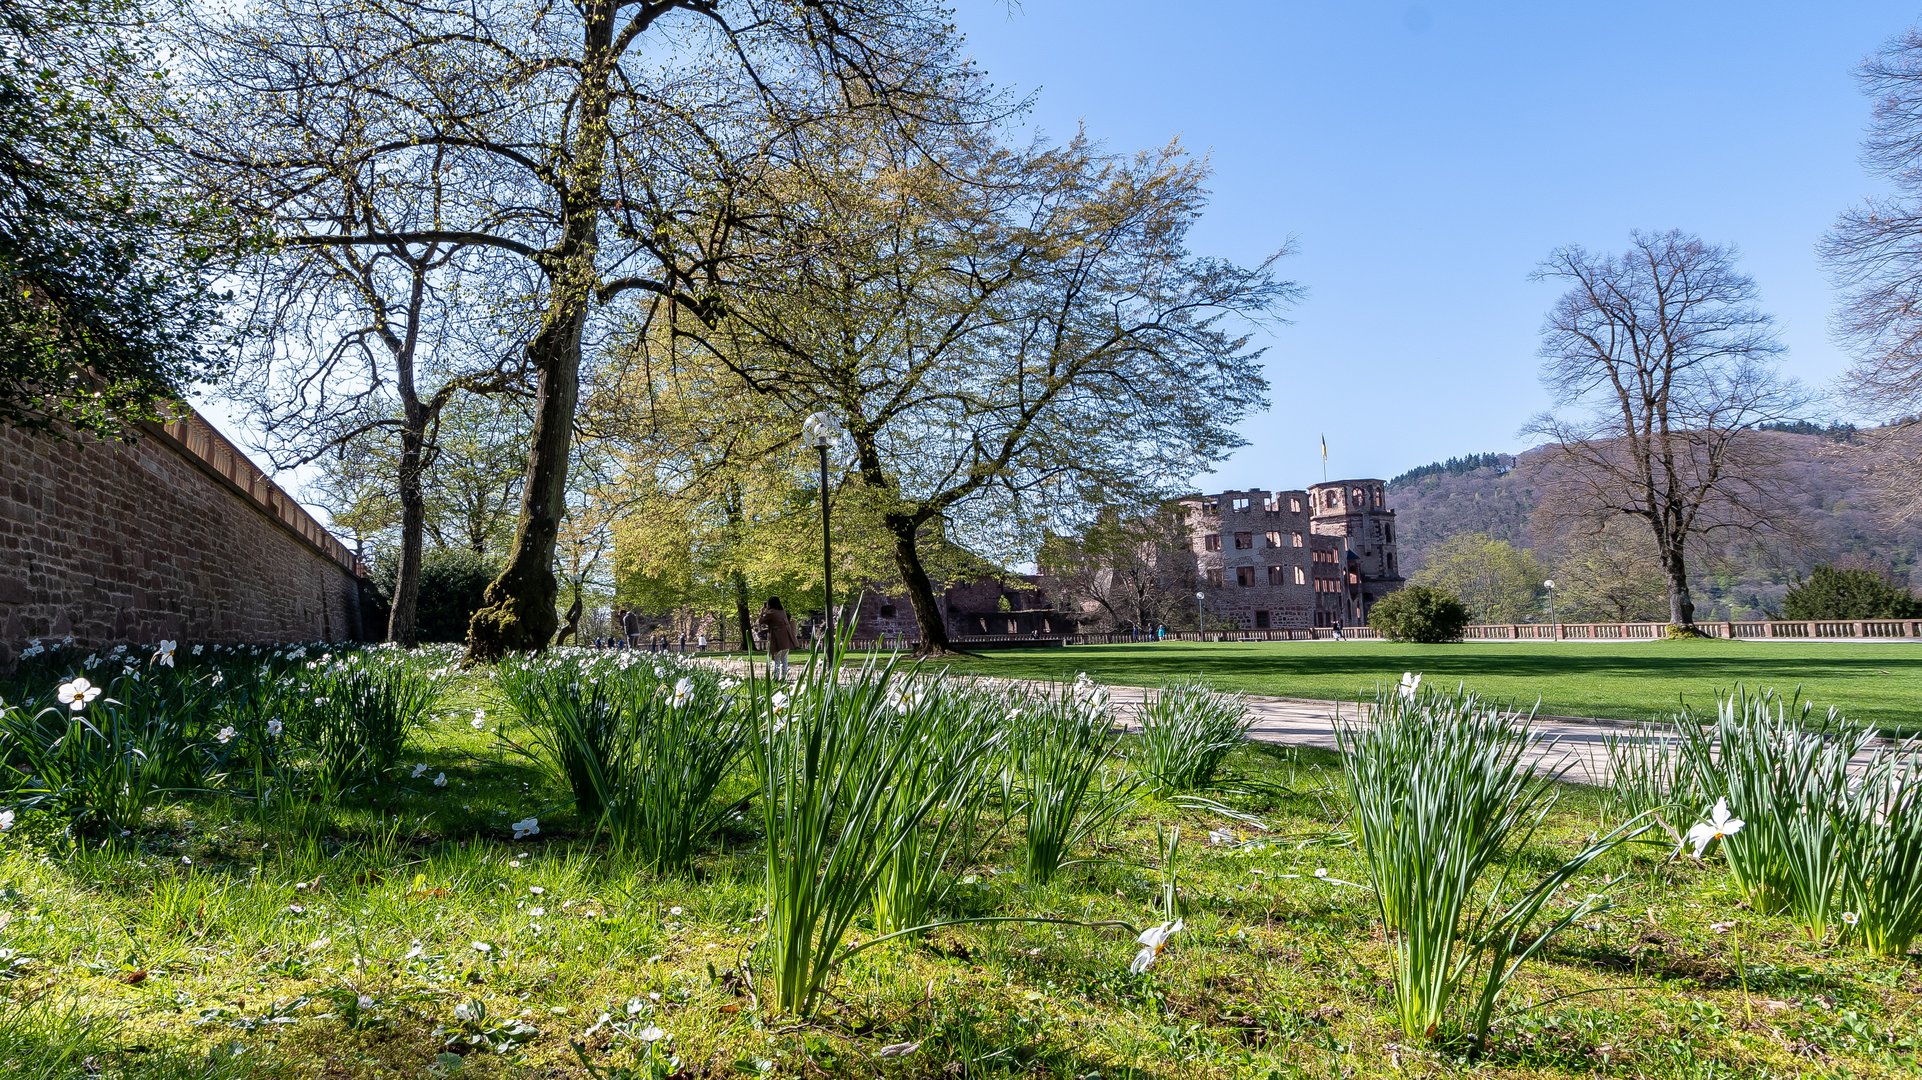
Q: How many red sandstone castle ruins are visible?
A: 1